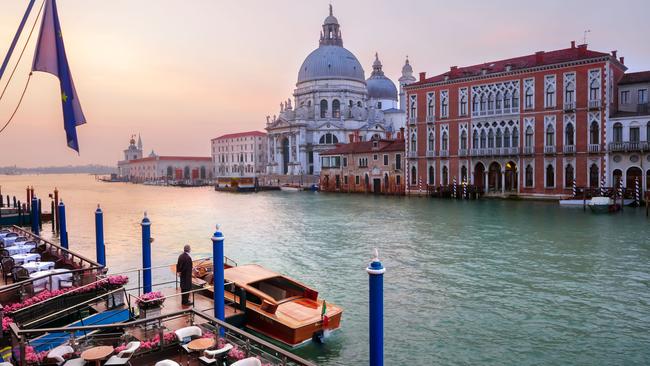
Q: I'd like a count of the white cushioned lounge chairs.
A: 6